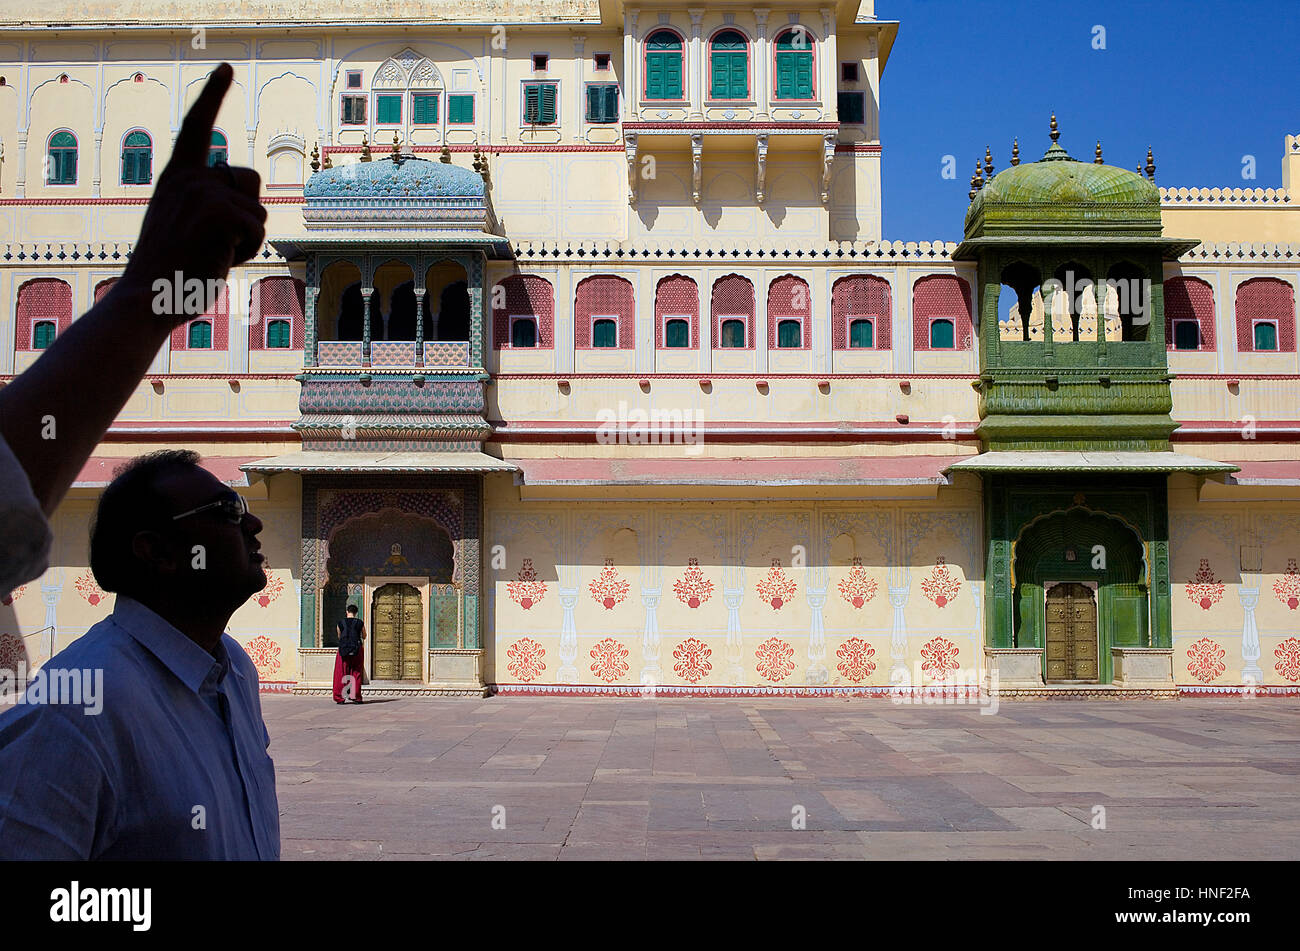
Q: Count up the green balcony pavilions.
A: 1